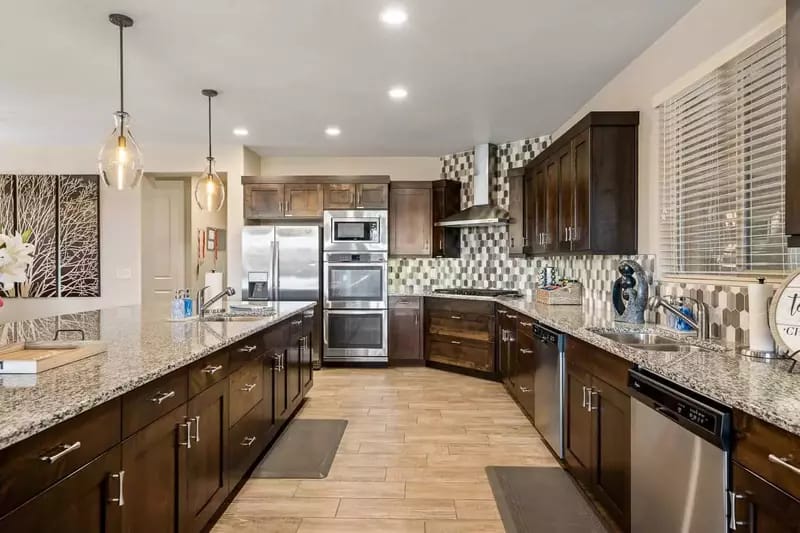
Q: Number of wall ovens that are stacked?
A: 2